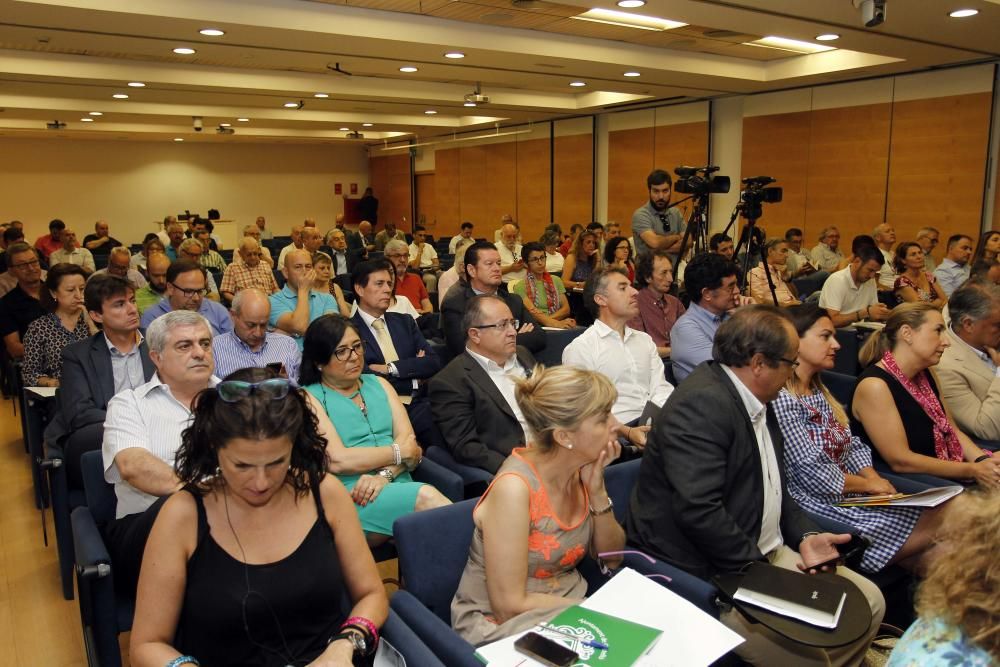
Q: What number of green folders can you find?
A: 1